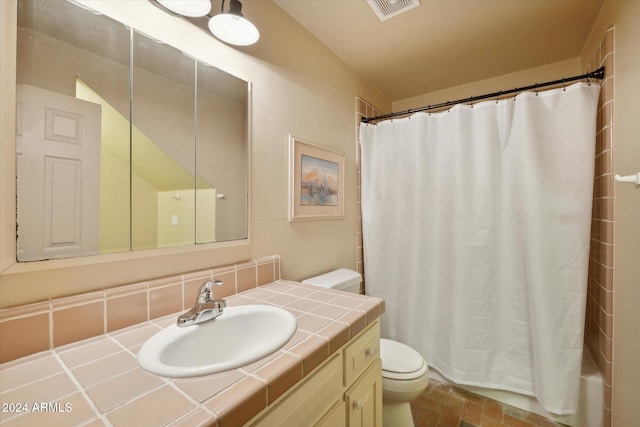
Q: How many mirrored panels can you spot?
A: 3